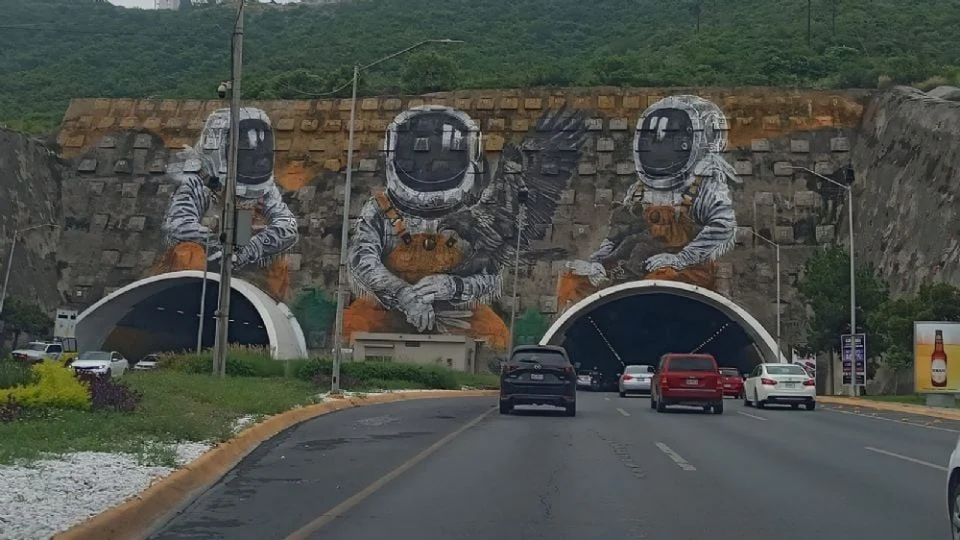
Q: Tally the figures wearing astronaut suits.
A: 3